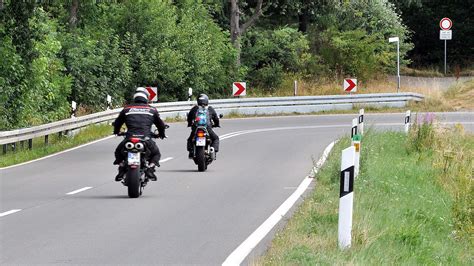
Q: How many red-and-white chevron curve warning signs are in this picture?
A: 3